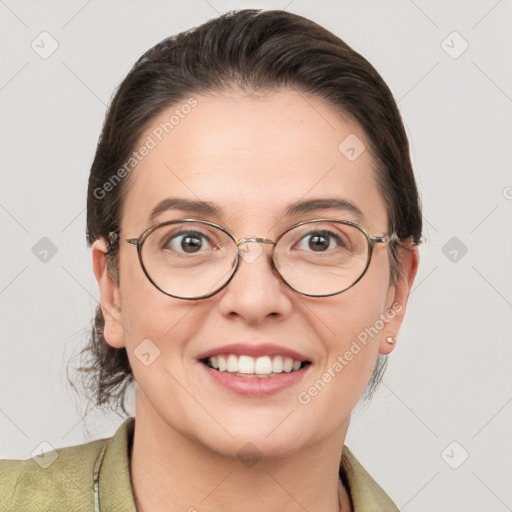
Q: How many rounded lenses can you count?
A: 2